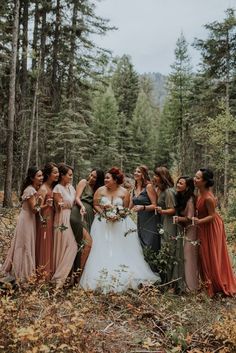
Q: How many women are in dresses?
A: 9